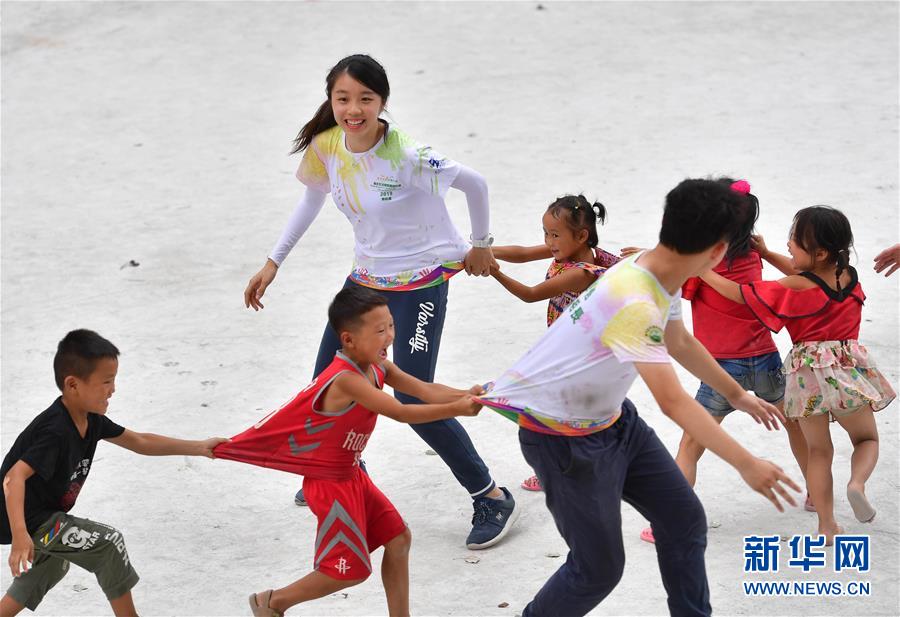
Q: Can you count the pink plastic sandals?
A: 3